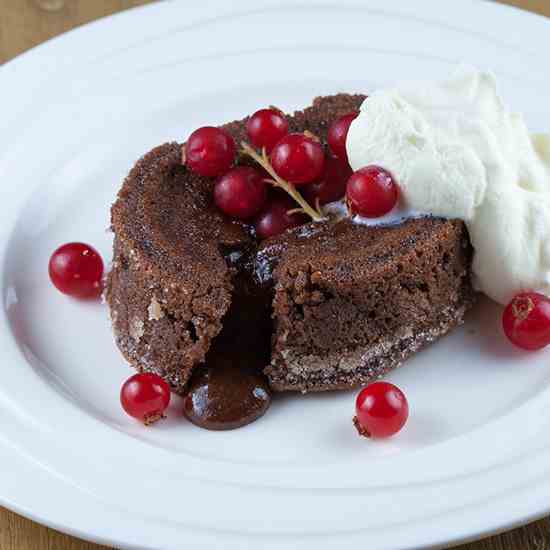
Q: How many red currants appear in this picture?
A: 12